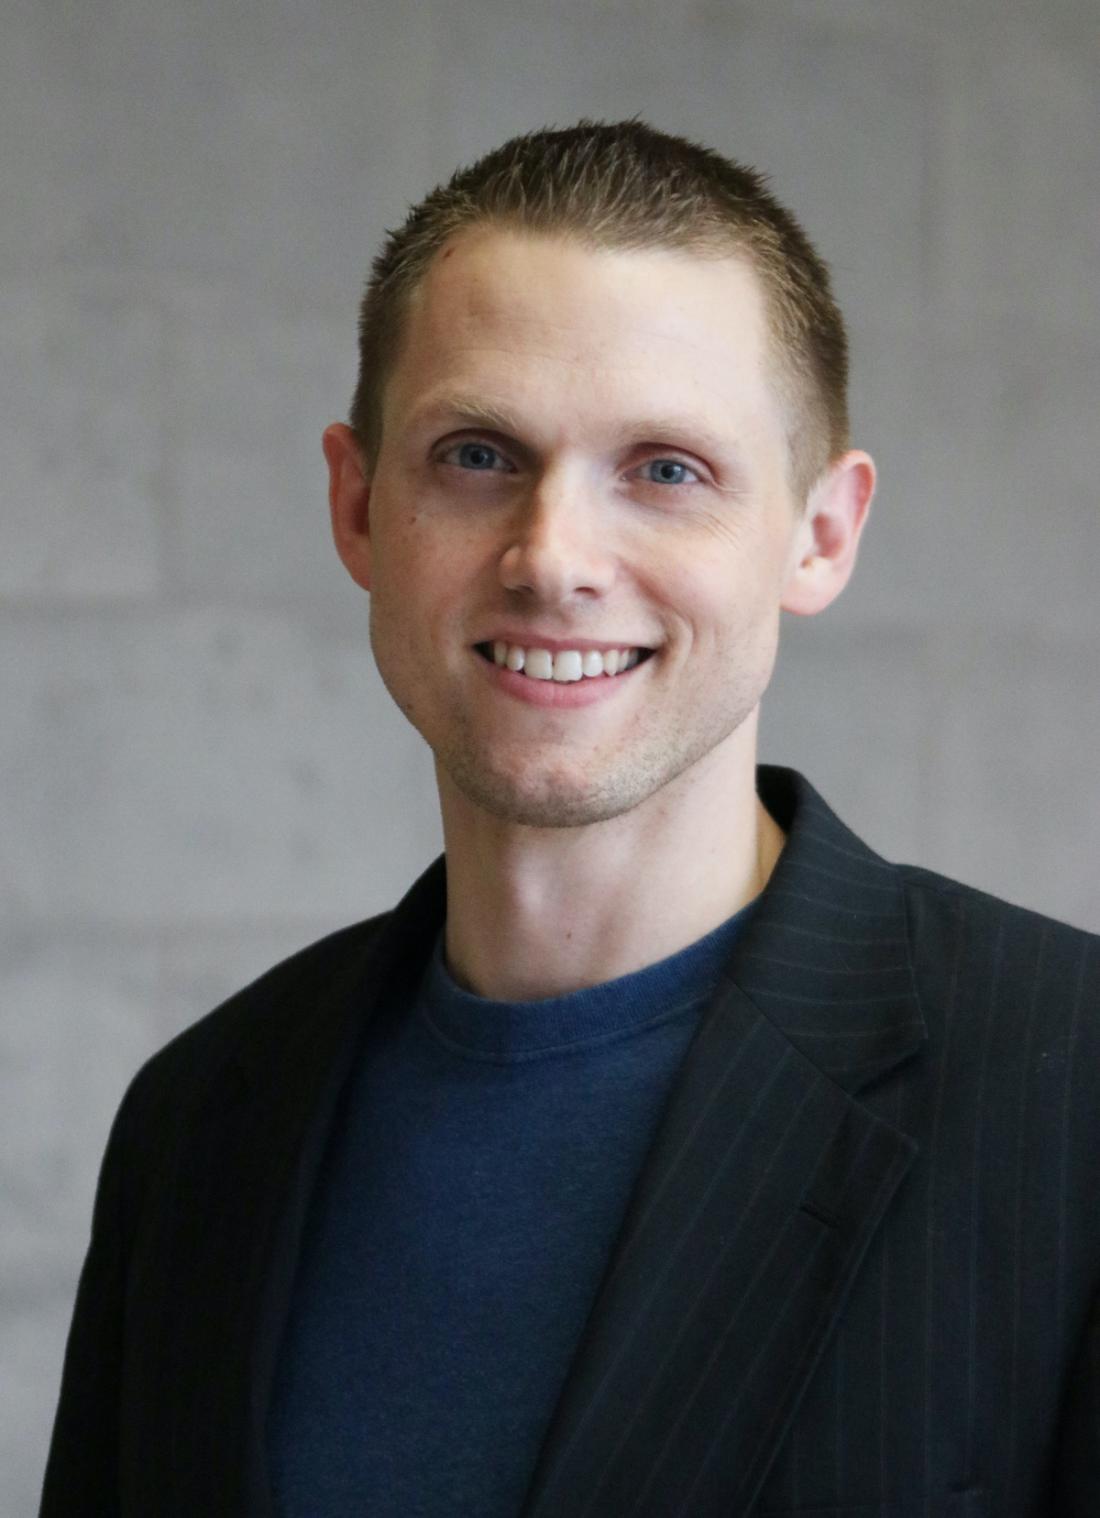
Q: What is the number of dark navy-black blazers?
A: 1